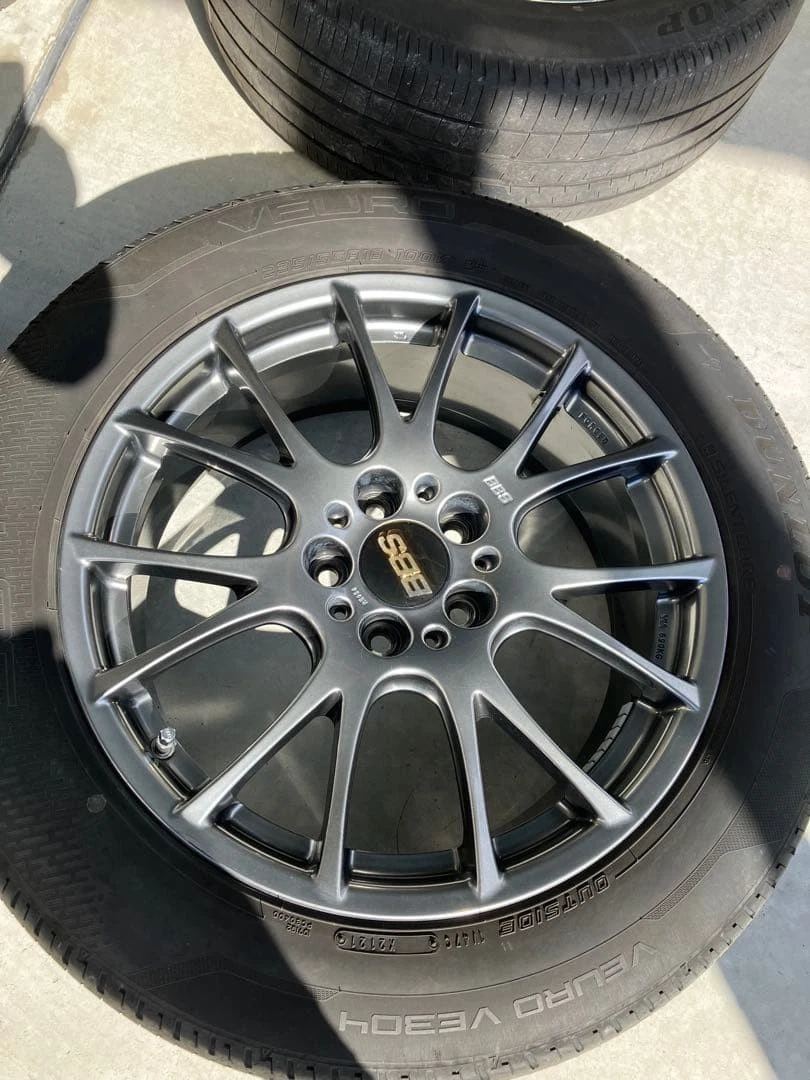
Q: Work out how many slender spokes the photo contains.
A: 14